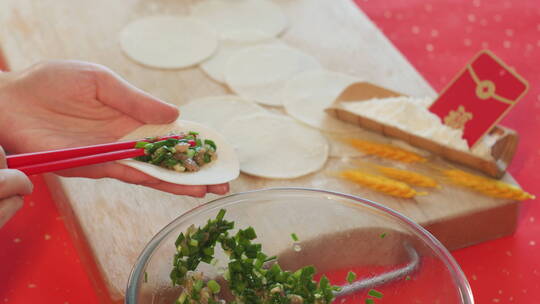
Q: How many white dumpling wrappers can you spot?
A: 8